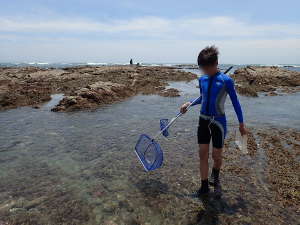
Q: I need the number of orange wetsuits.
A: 0